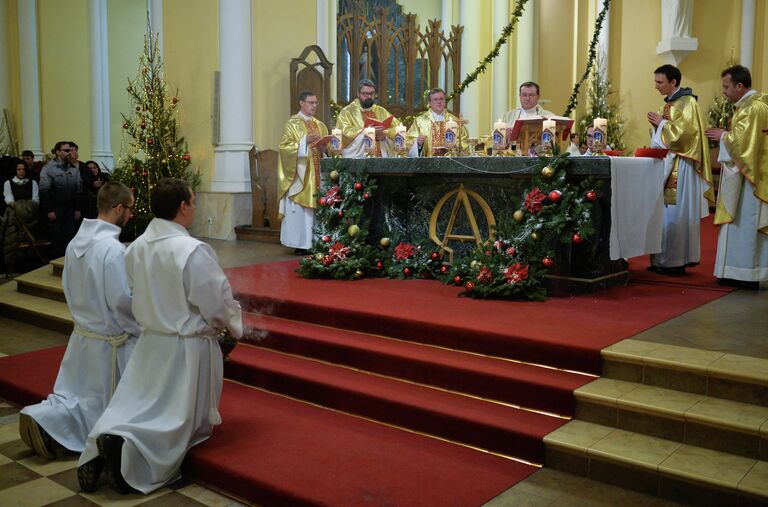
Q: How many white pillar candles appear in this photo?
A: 7